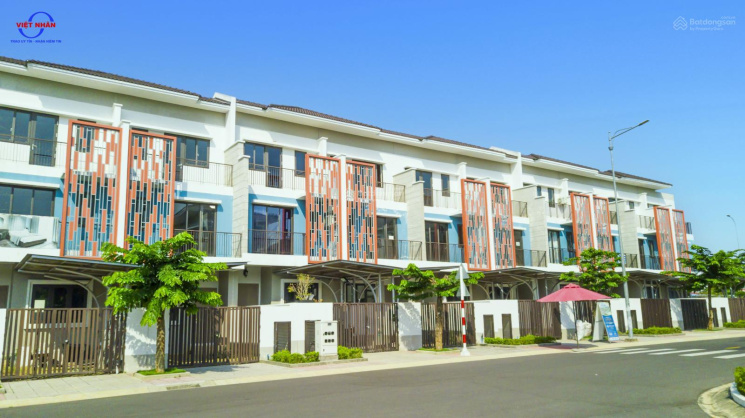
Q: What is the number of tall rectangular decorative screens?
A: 10